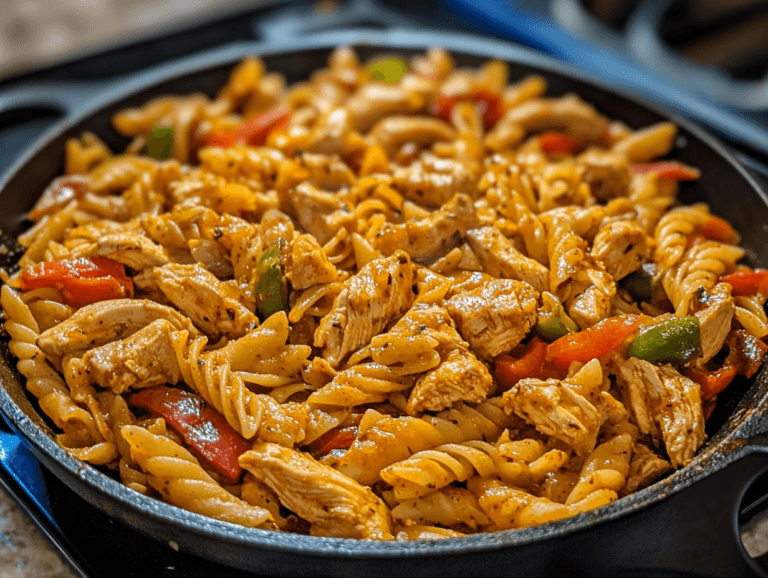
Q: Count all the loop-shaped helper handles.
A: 2